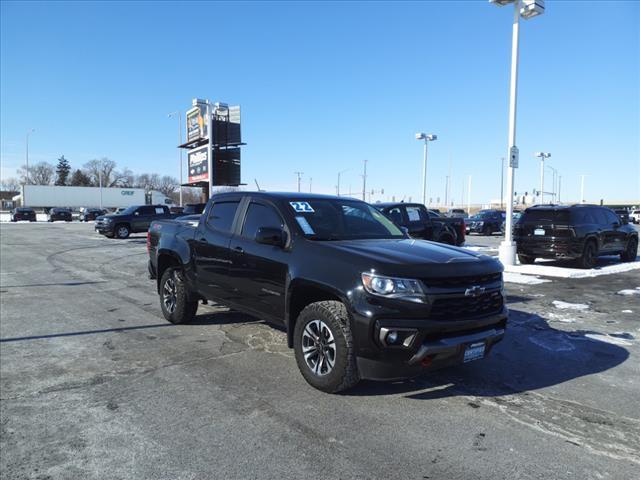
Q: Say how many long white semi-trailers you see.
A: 1